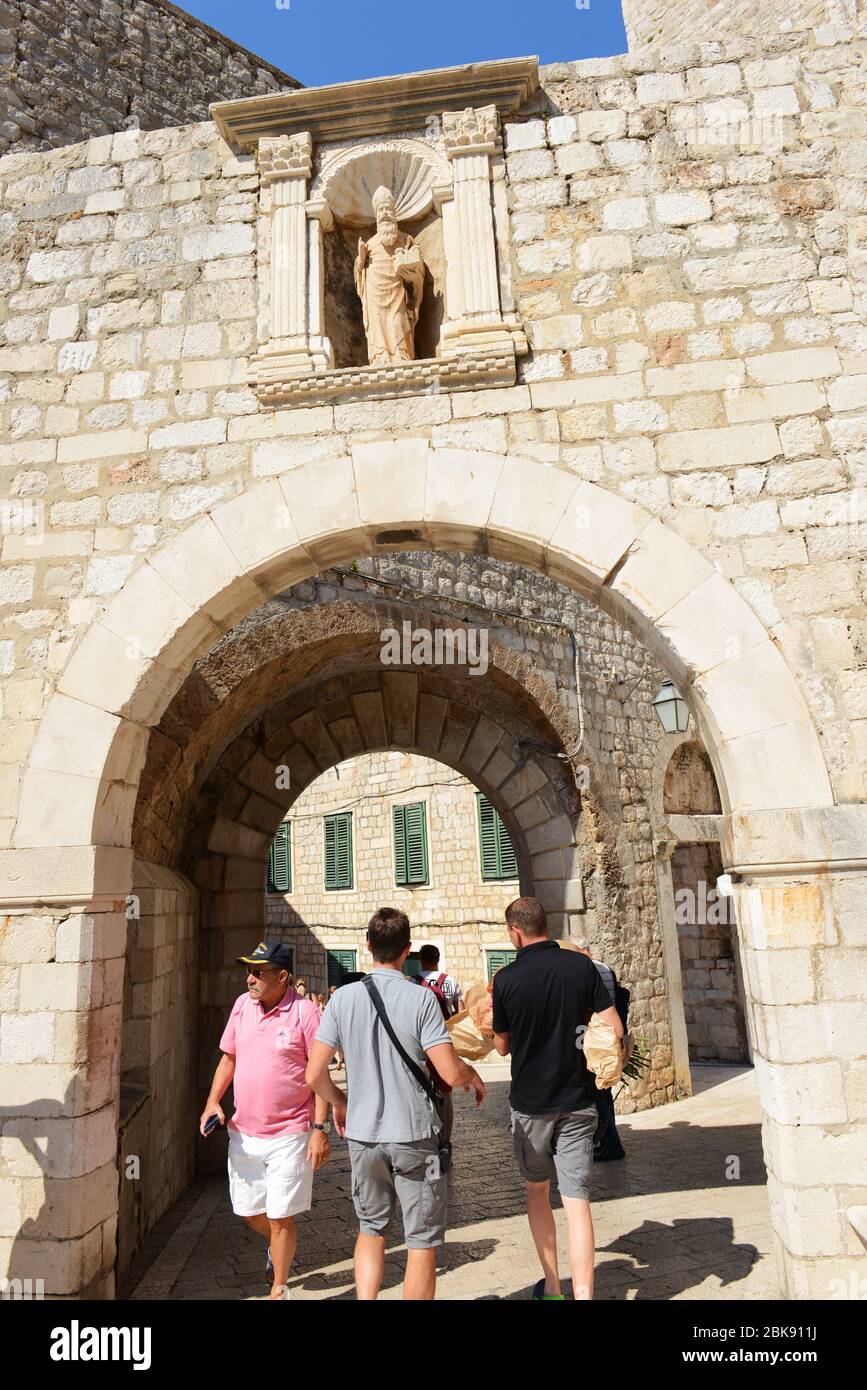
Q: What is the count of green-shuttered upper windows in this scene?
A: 4